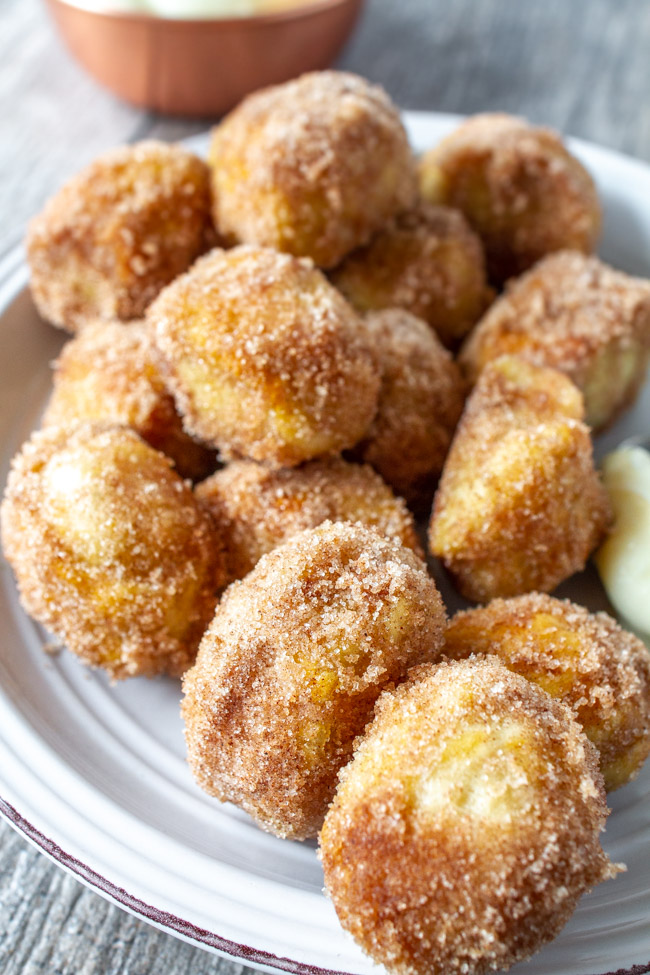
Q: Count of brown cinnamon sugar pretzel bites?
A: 14